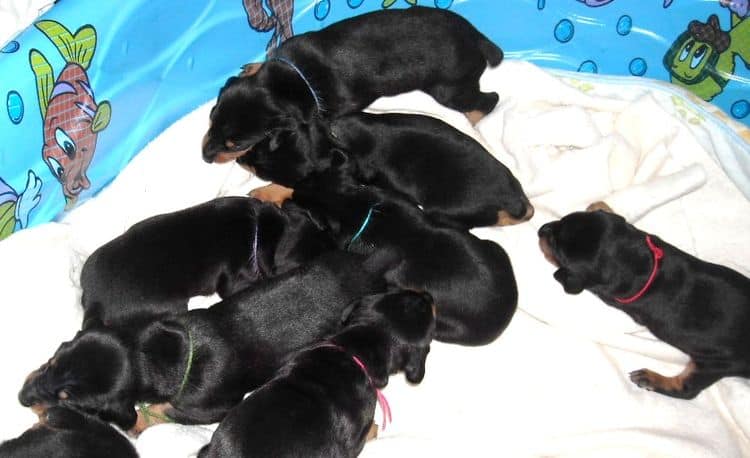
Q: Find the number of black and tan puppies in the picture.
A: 8